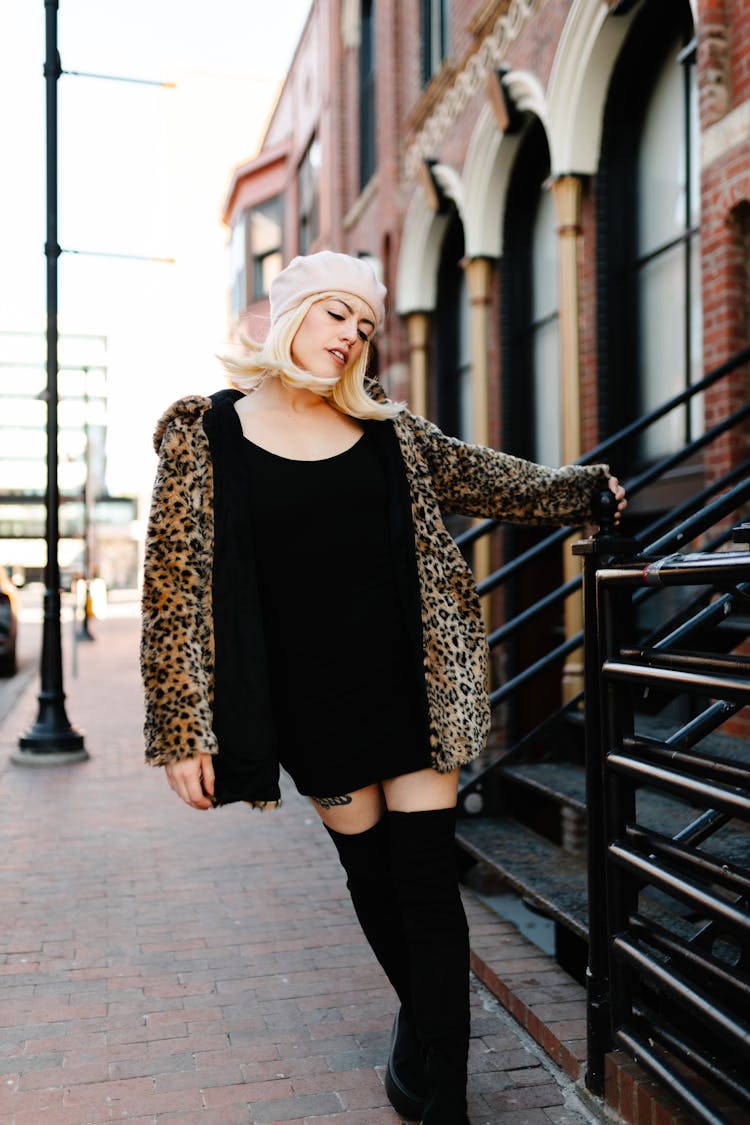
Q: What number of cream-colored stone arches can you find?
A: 3